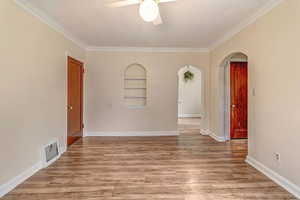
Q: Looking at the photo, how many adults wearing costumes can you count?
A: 0